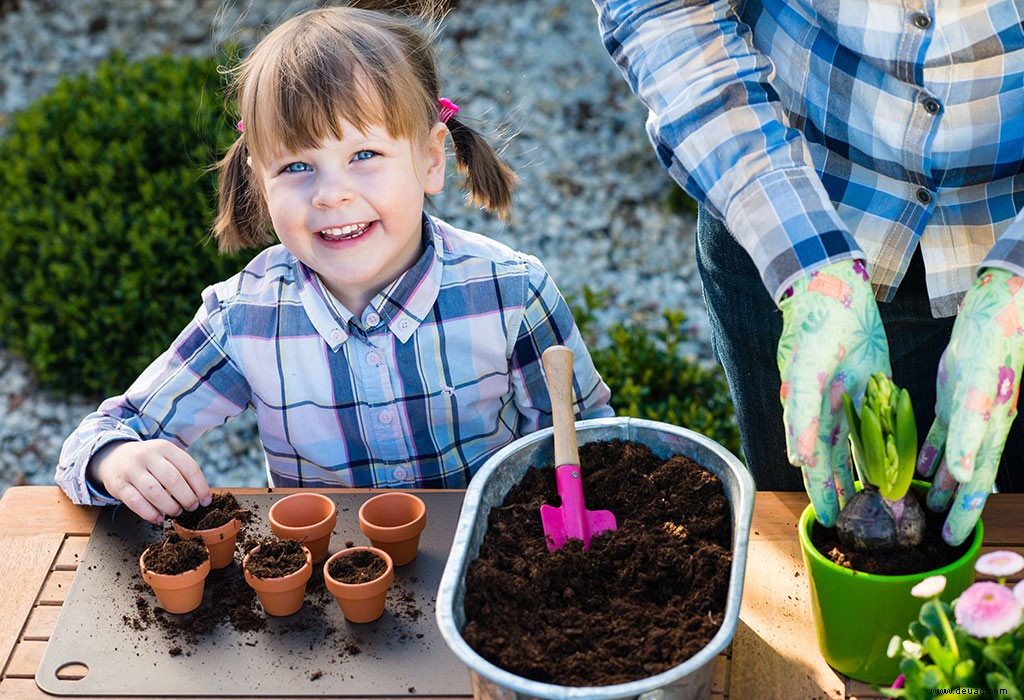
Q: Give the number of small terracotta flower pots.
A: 6